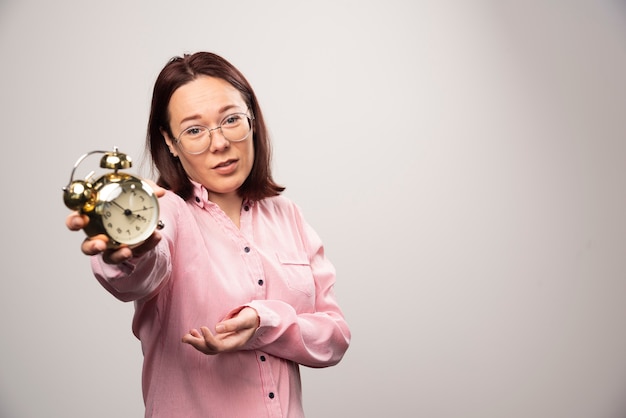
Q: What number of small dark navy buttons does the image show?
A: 6